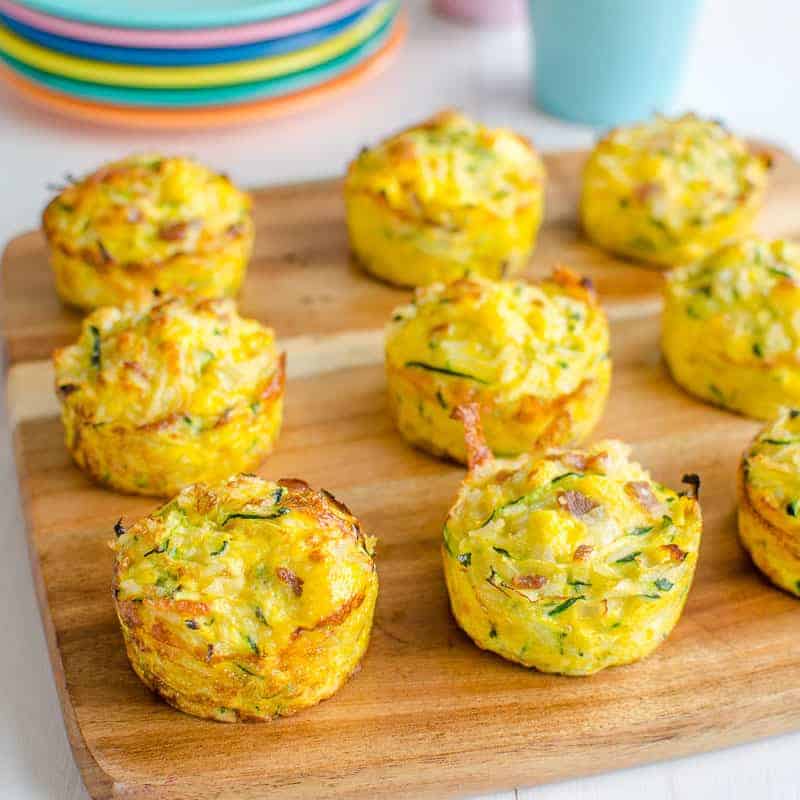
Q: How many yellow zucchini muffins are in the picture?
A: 9